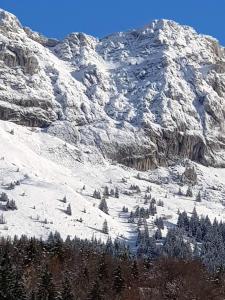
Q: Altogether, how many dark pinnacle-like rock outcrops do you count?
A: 1